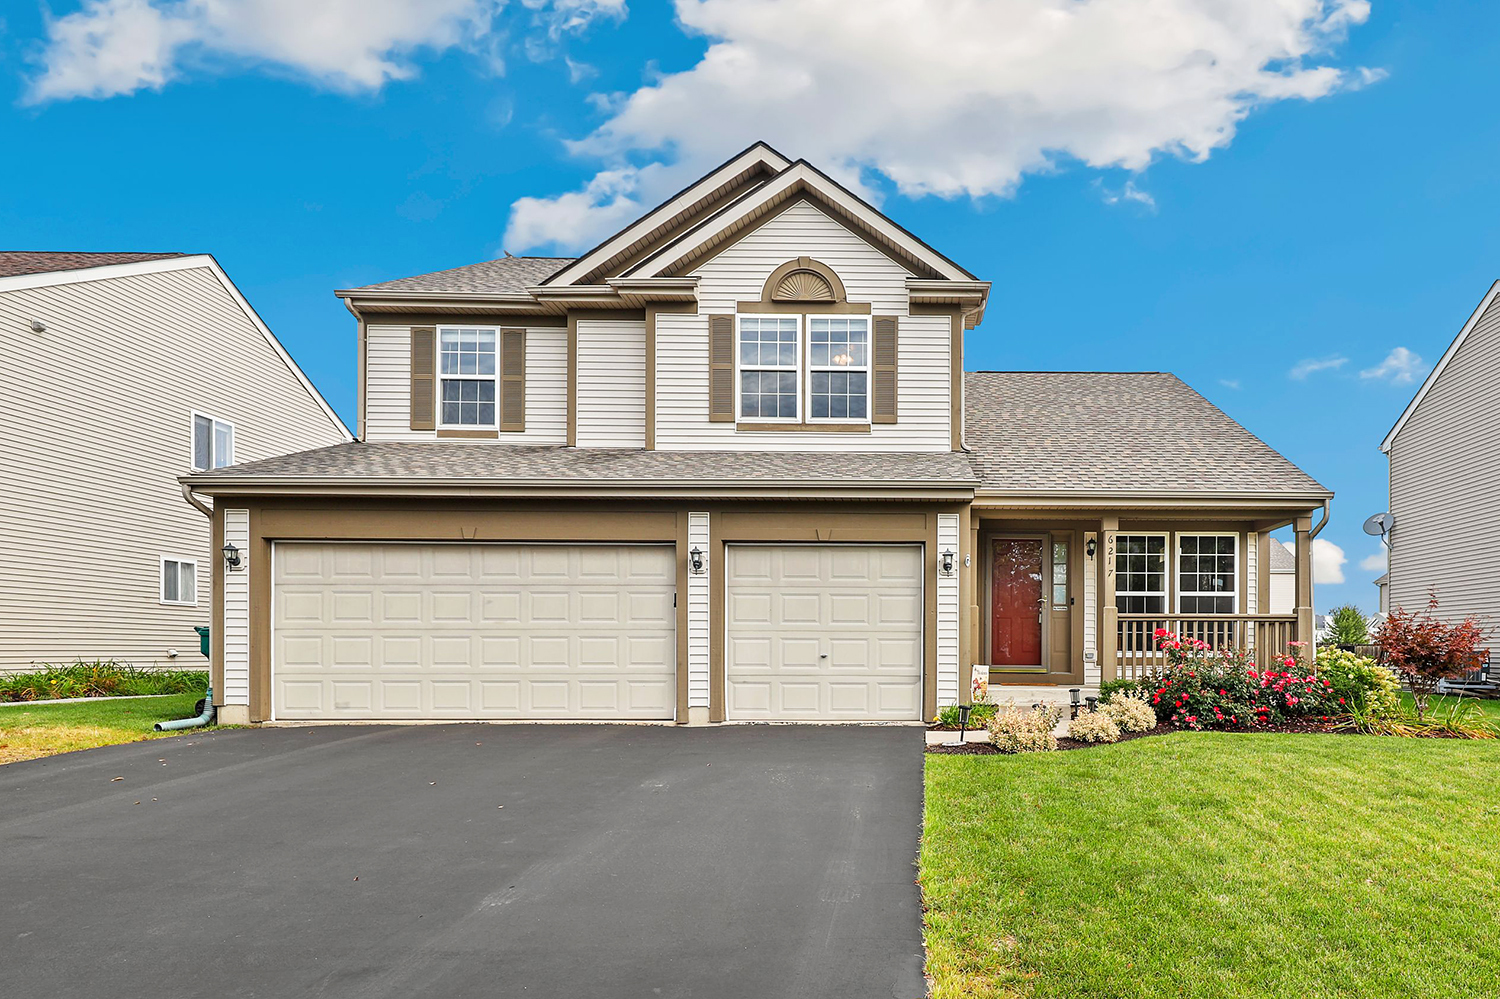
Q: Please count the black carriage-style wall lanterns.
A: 4